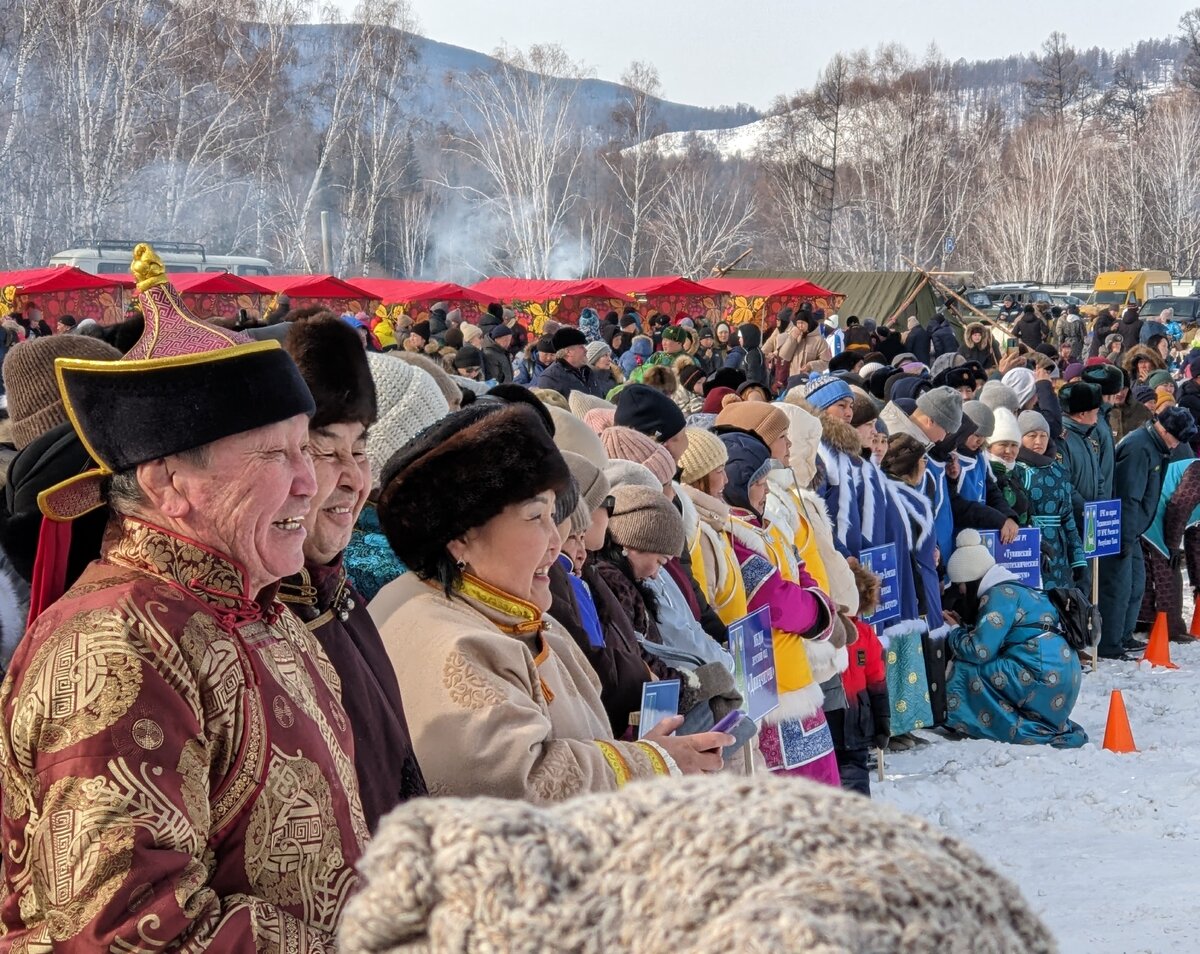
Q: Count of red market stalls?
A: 7